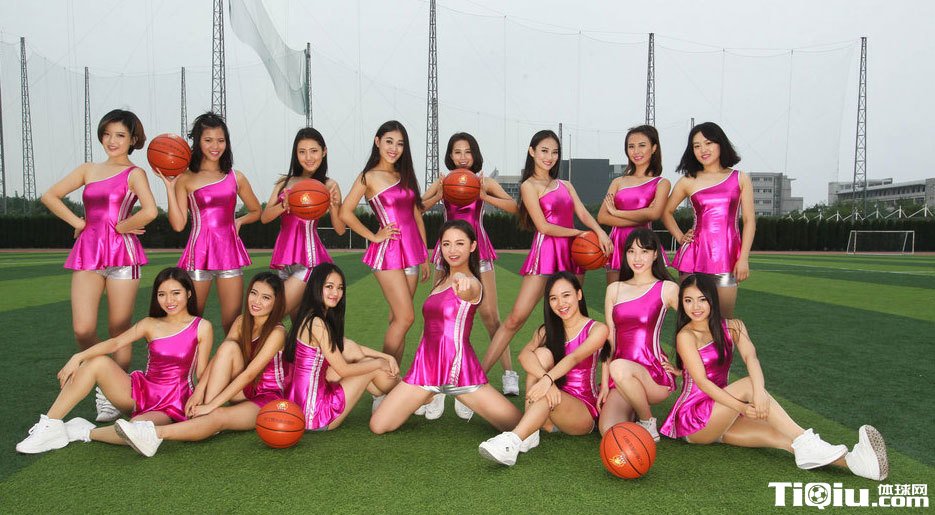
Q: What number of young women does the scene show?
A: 15